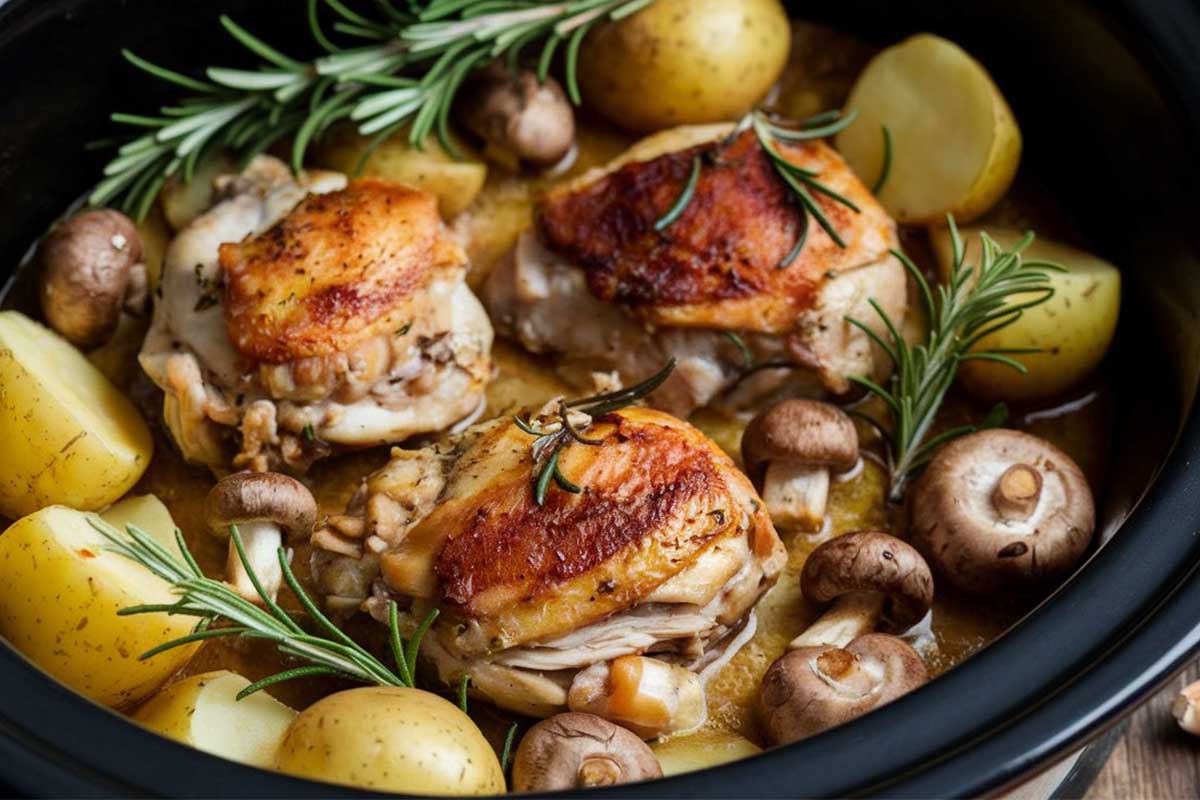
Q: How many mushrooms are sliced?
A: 0